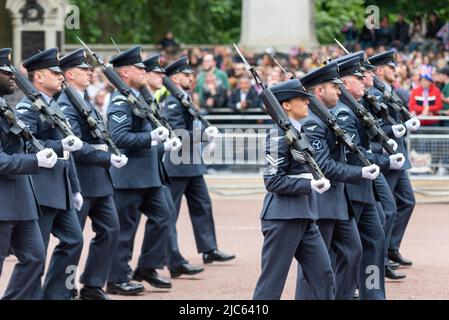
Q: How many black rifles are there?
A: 11